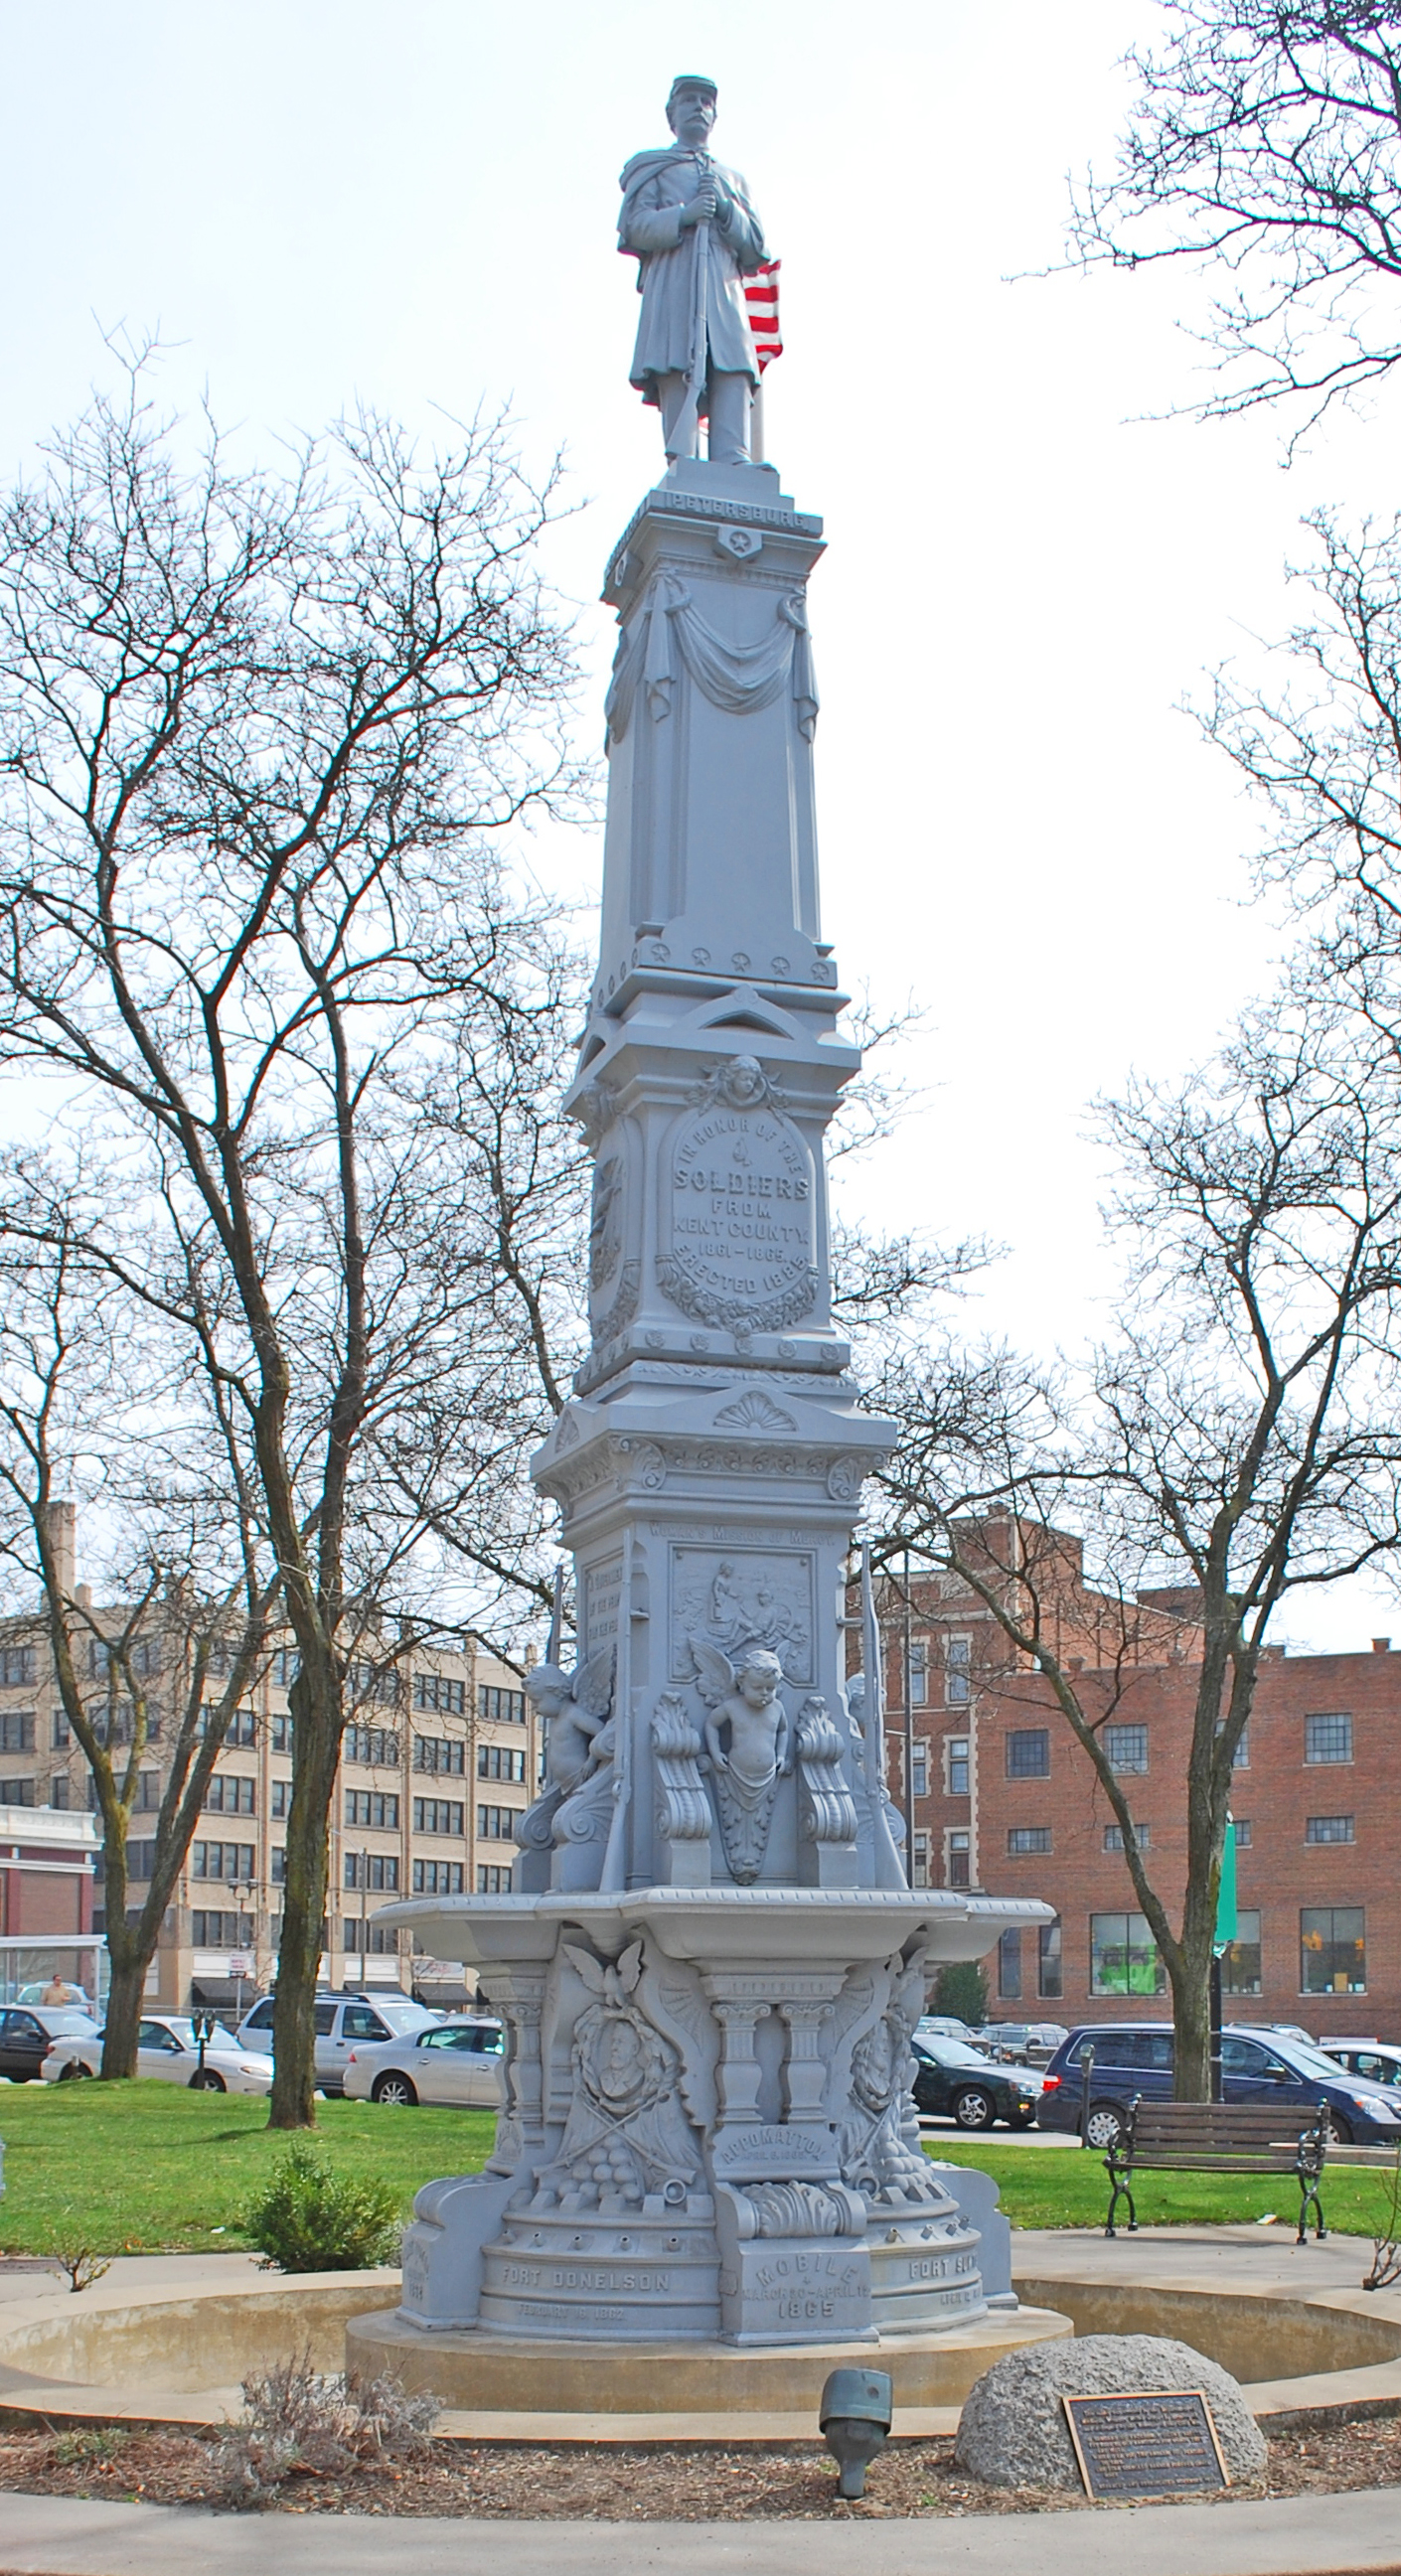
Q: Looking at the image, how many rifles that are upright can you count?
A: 4